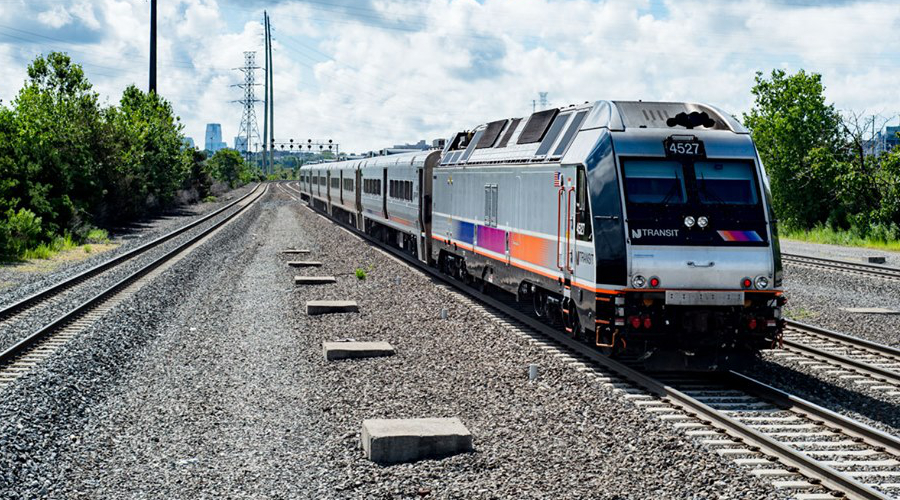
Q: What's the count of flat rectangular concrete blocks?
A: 6